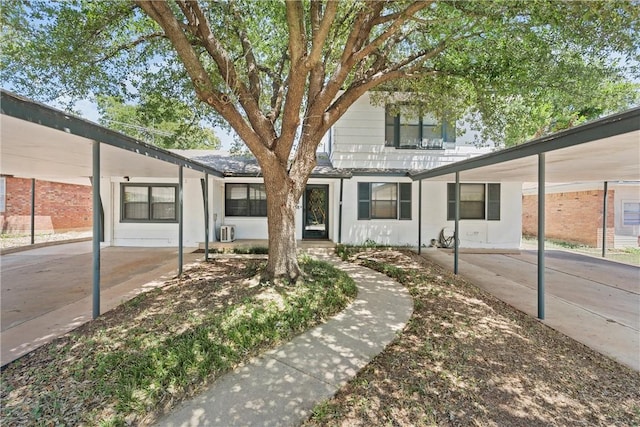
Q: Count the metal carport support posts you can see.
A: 8